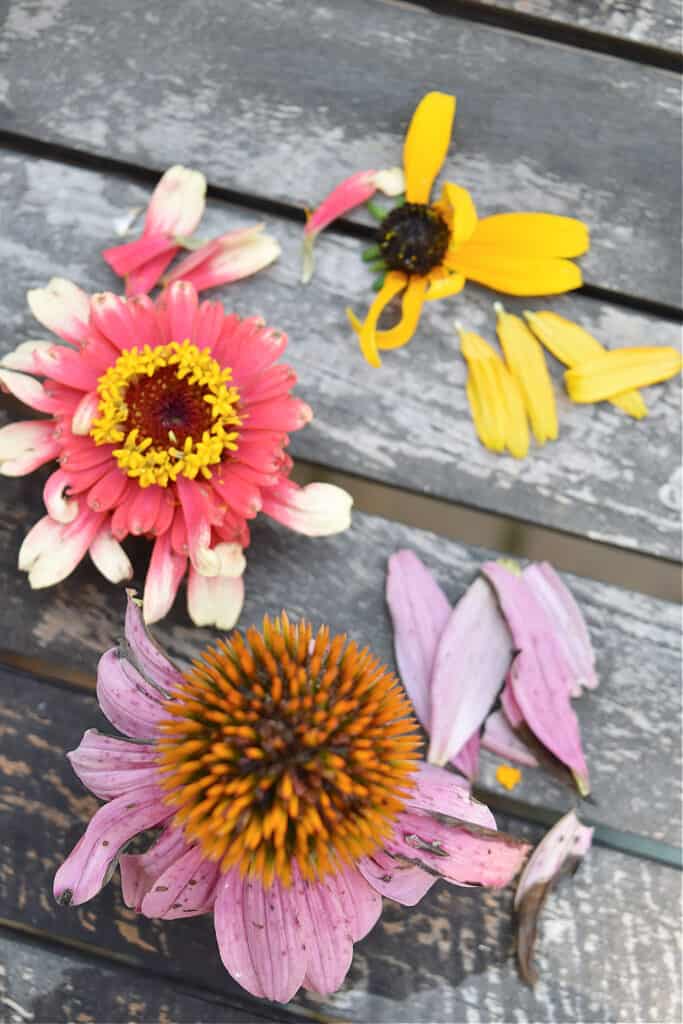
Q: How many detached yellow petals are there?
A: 4